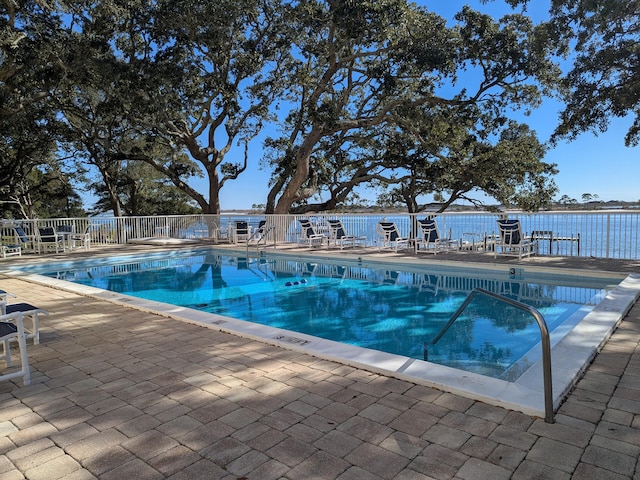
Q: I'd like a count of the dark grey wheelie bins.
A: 0